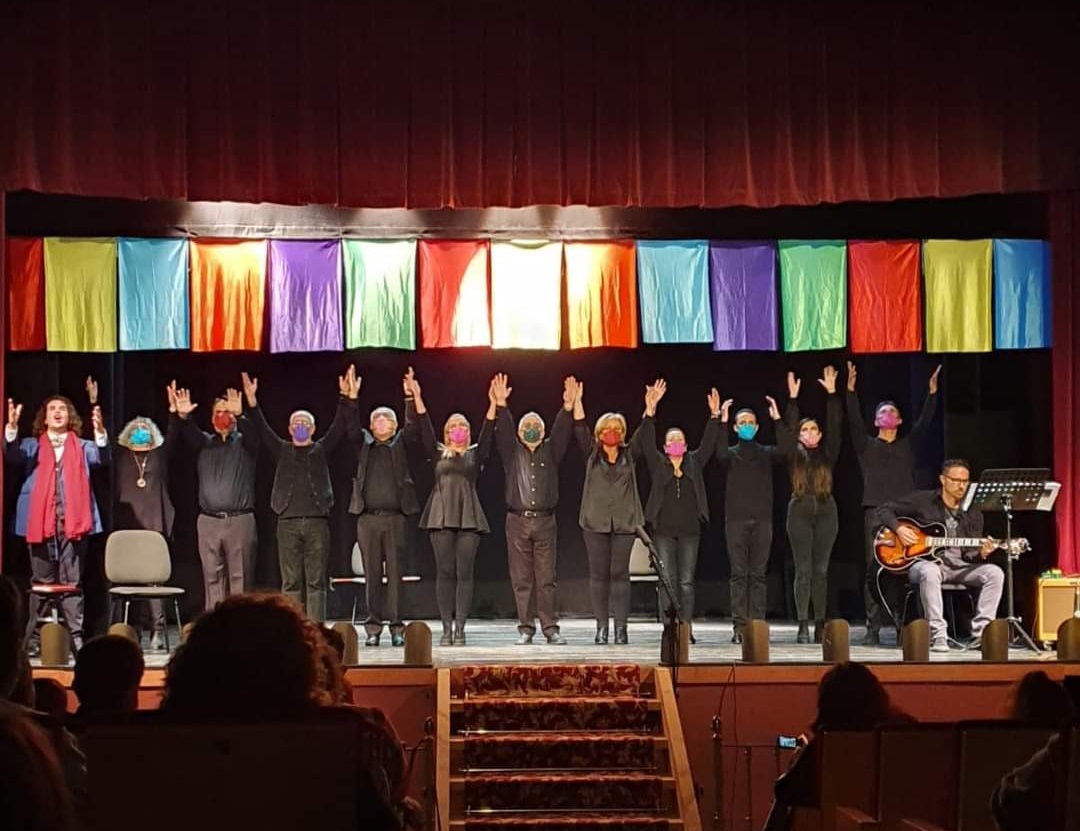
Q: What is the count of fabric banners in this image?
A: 15